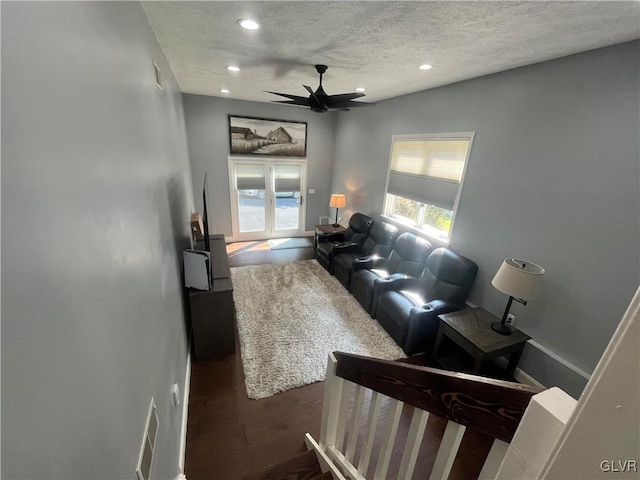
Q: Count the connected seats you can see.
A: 4